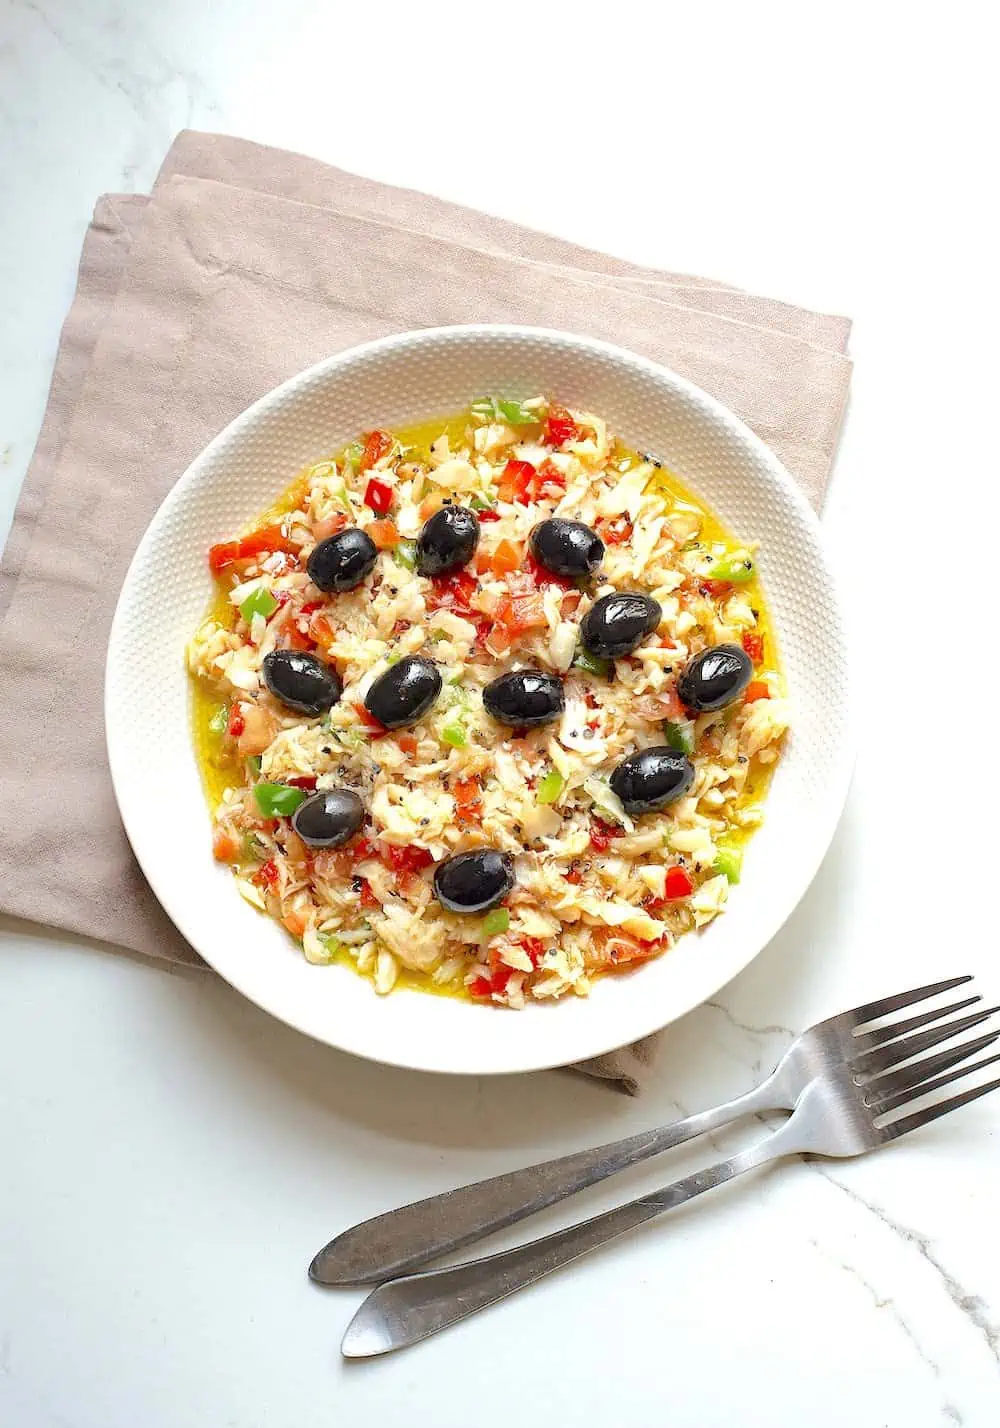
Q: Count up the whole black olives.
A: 11